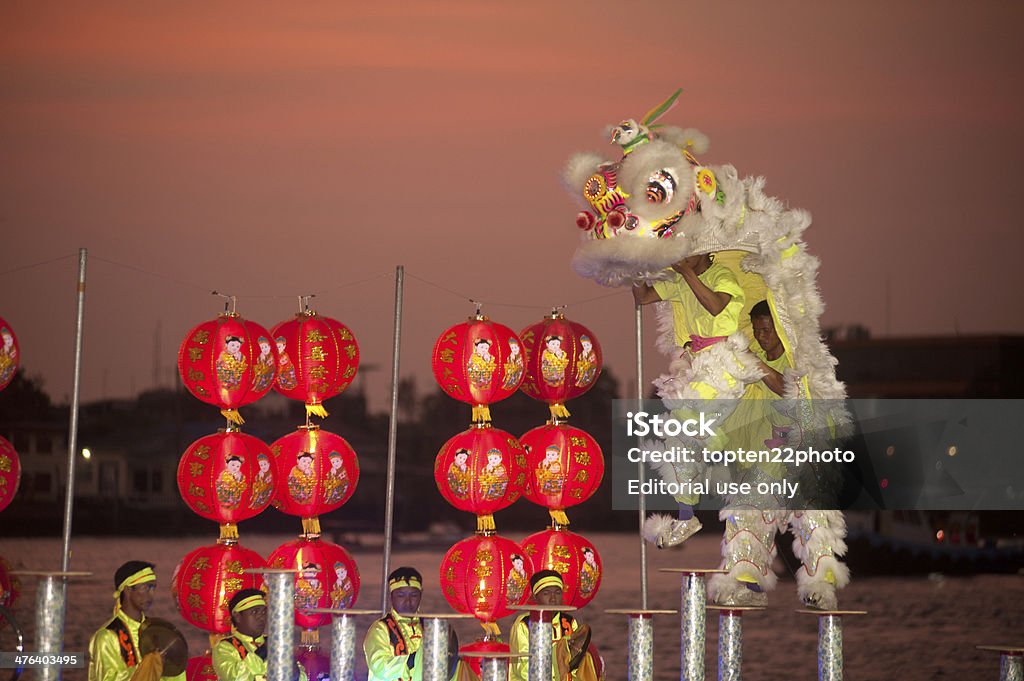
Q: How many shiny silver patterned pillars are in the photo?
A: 11